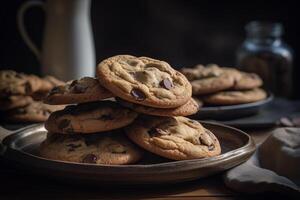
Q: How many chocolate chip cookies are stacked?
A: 6